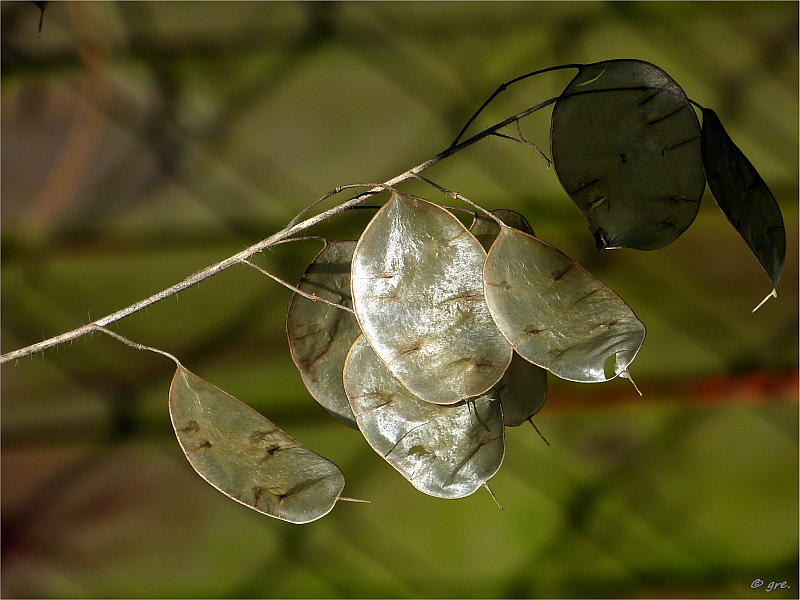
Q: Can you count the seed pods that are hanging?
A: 8